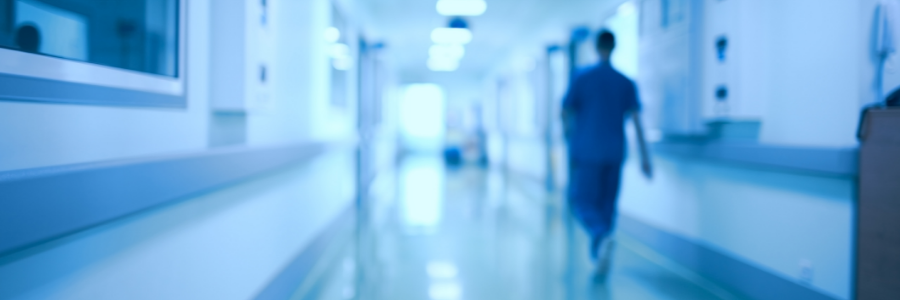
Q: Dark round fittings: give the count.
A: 2